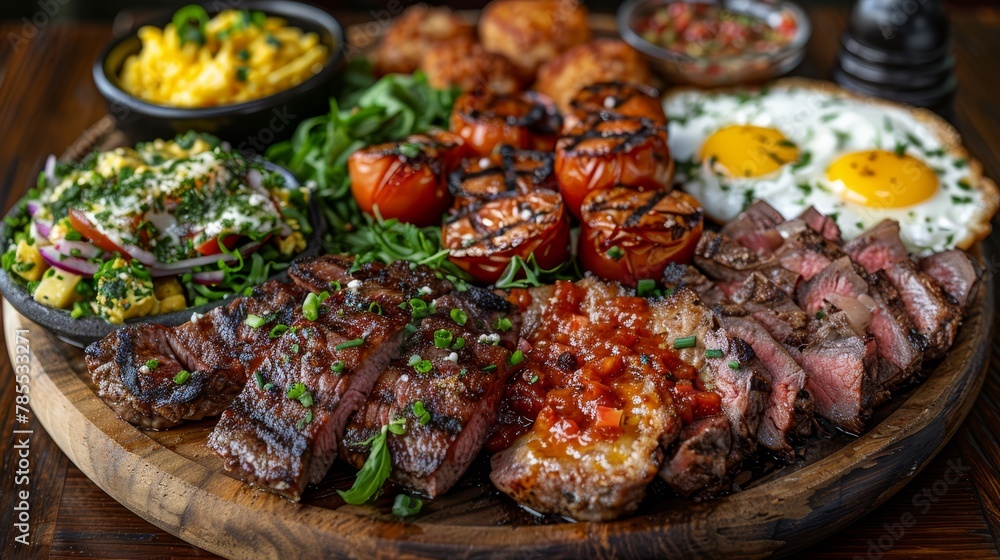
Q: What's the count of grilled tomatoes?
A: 7